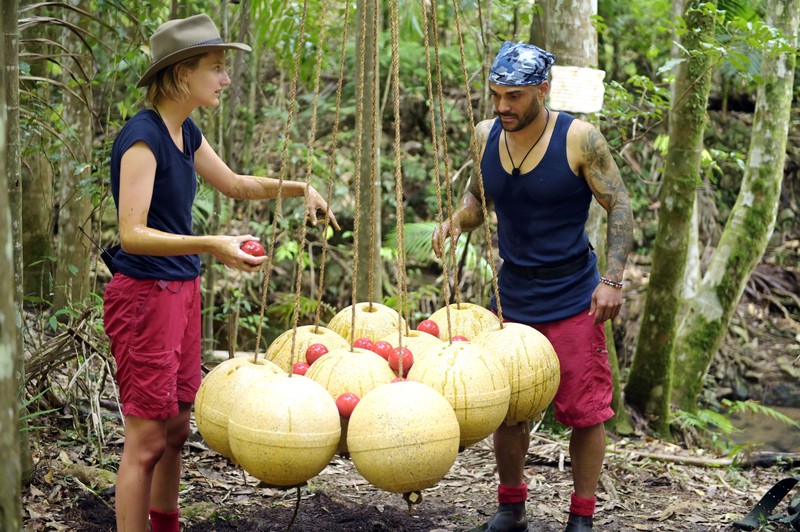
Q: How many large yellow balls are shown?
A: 10